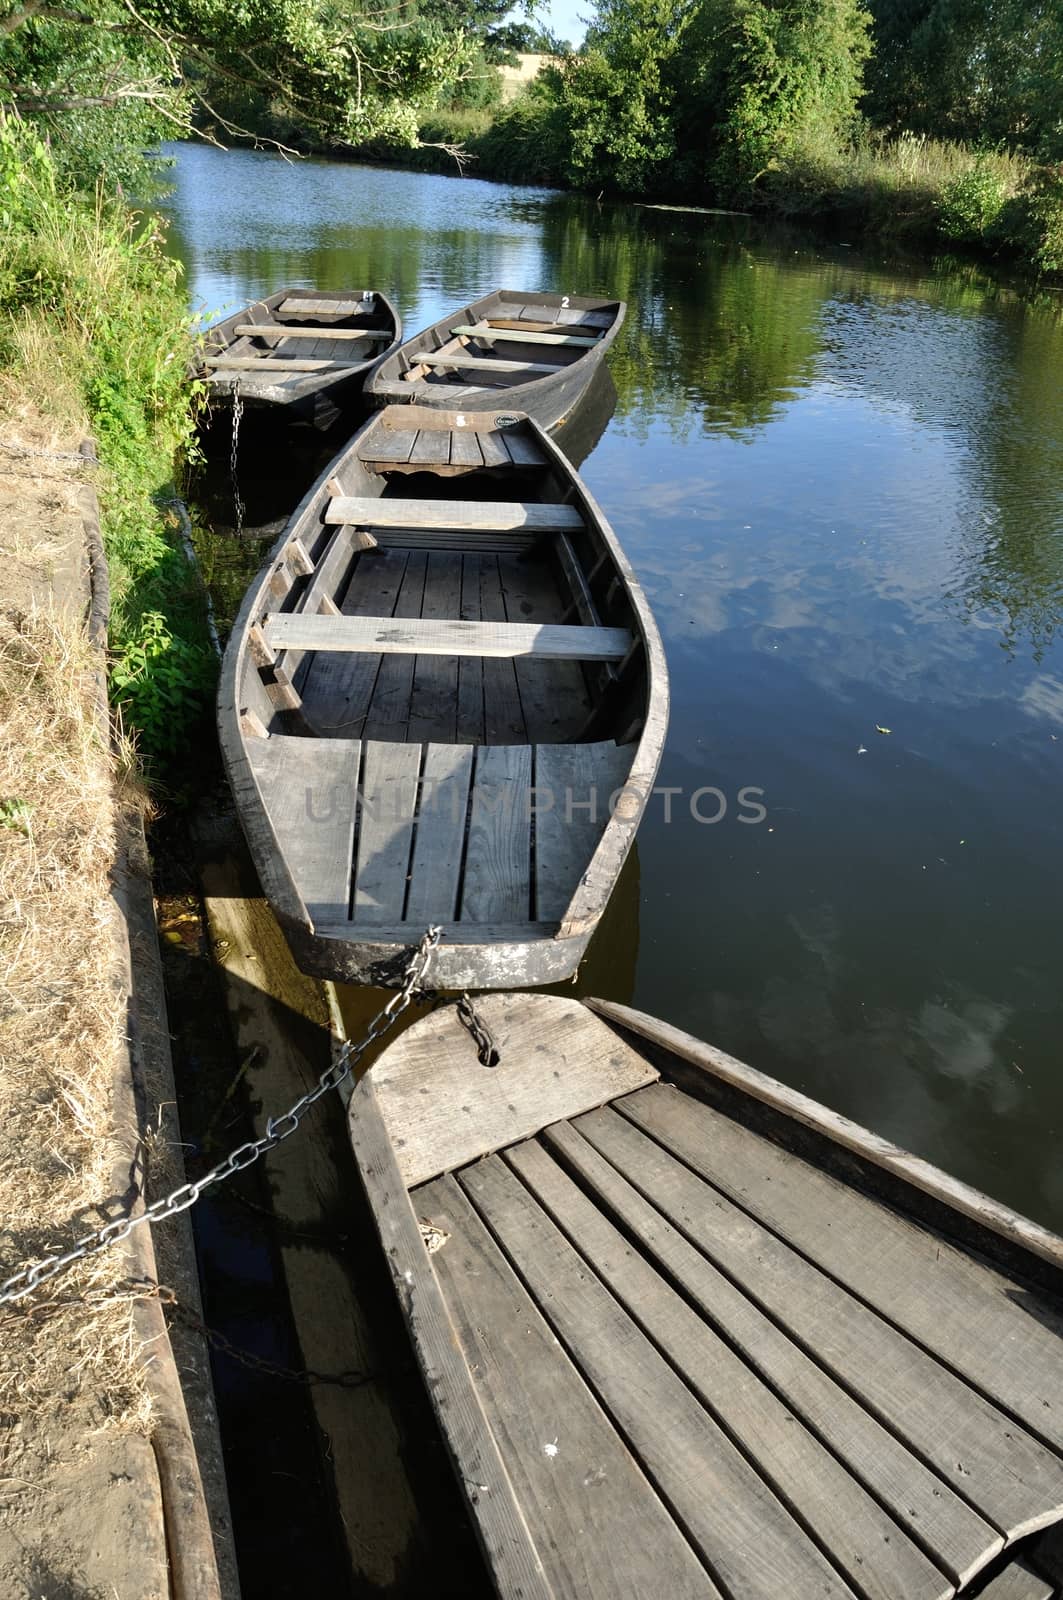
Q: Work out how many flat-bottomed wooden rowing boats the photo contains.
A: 4